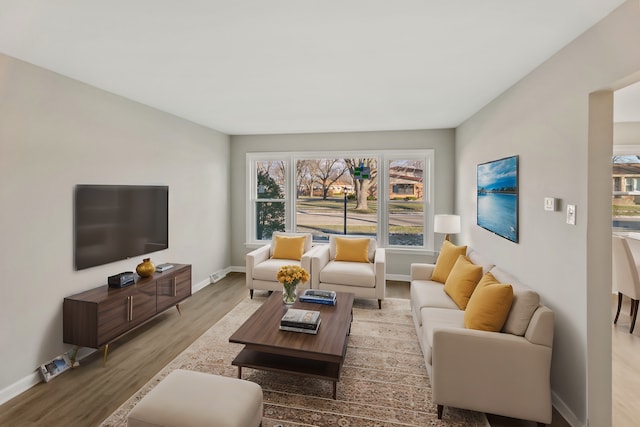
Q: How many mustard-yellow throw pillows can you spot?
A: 5